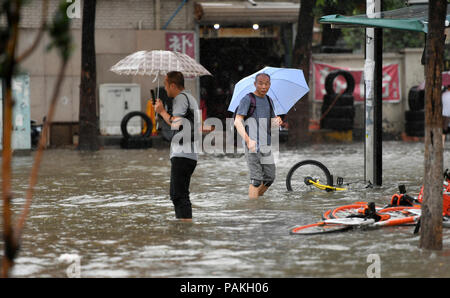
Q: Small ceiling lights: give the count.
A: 2